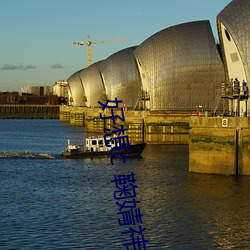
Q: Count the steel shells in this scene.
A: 5